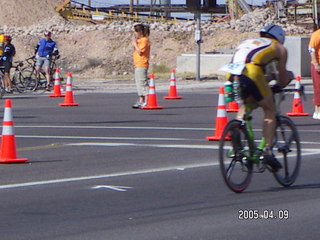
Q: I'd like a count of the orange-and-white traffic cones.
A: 8